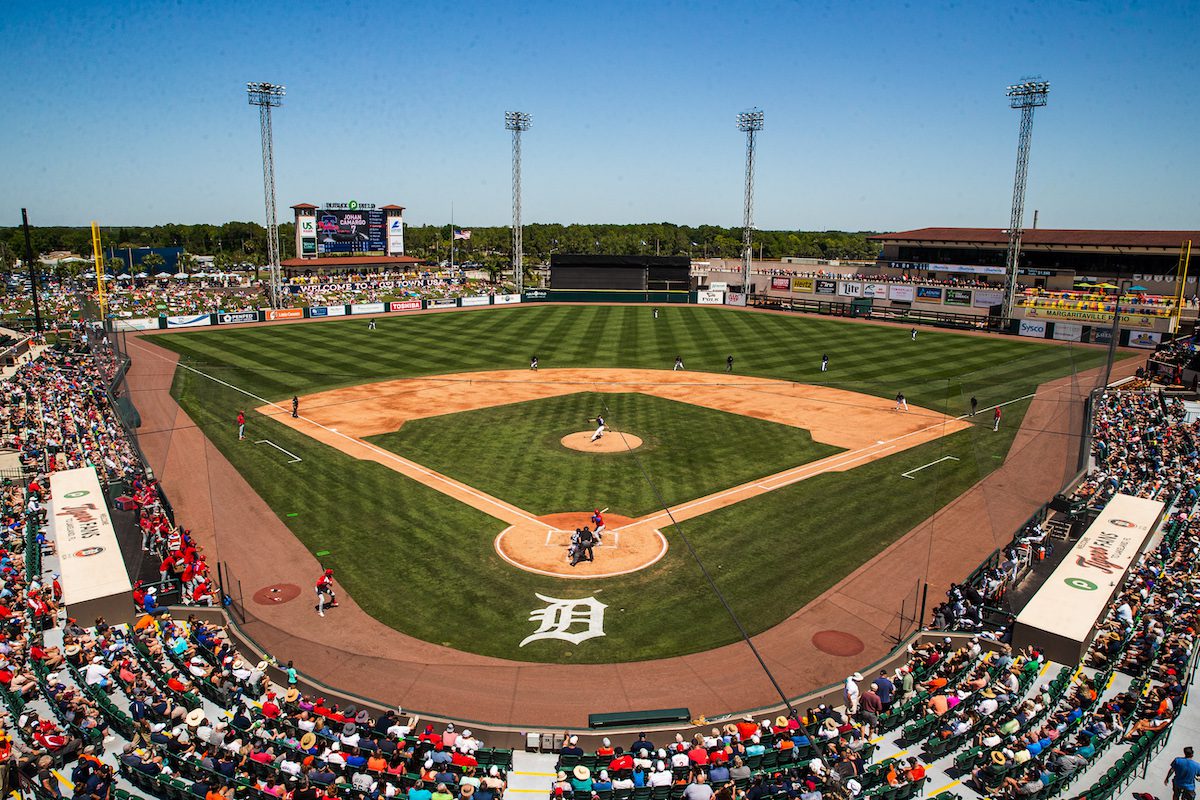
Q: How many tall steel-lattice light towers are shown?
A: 4